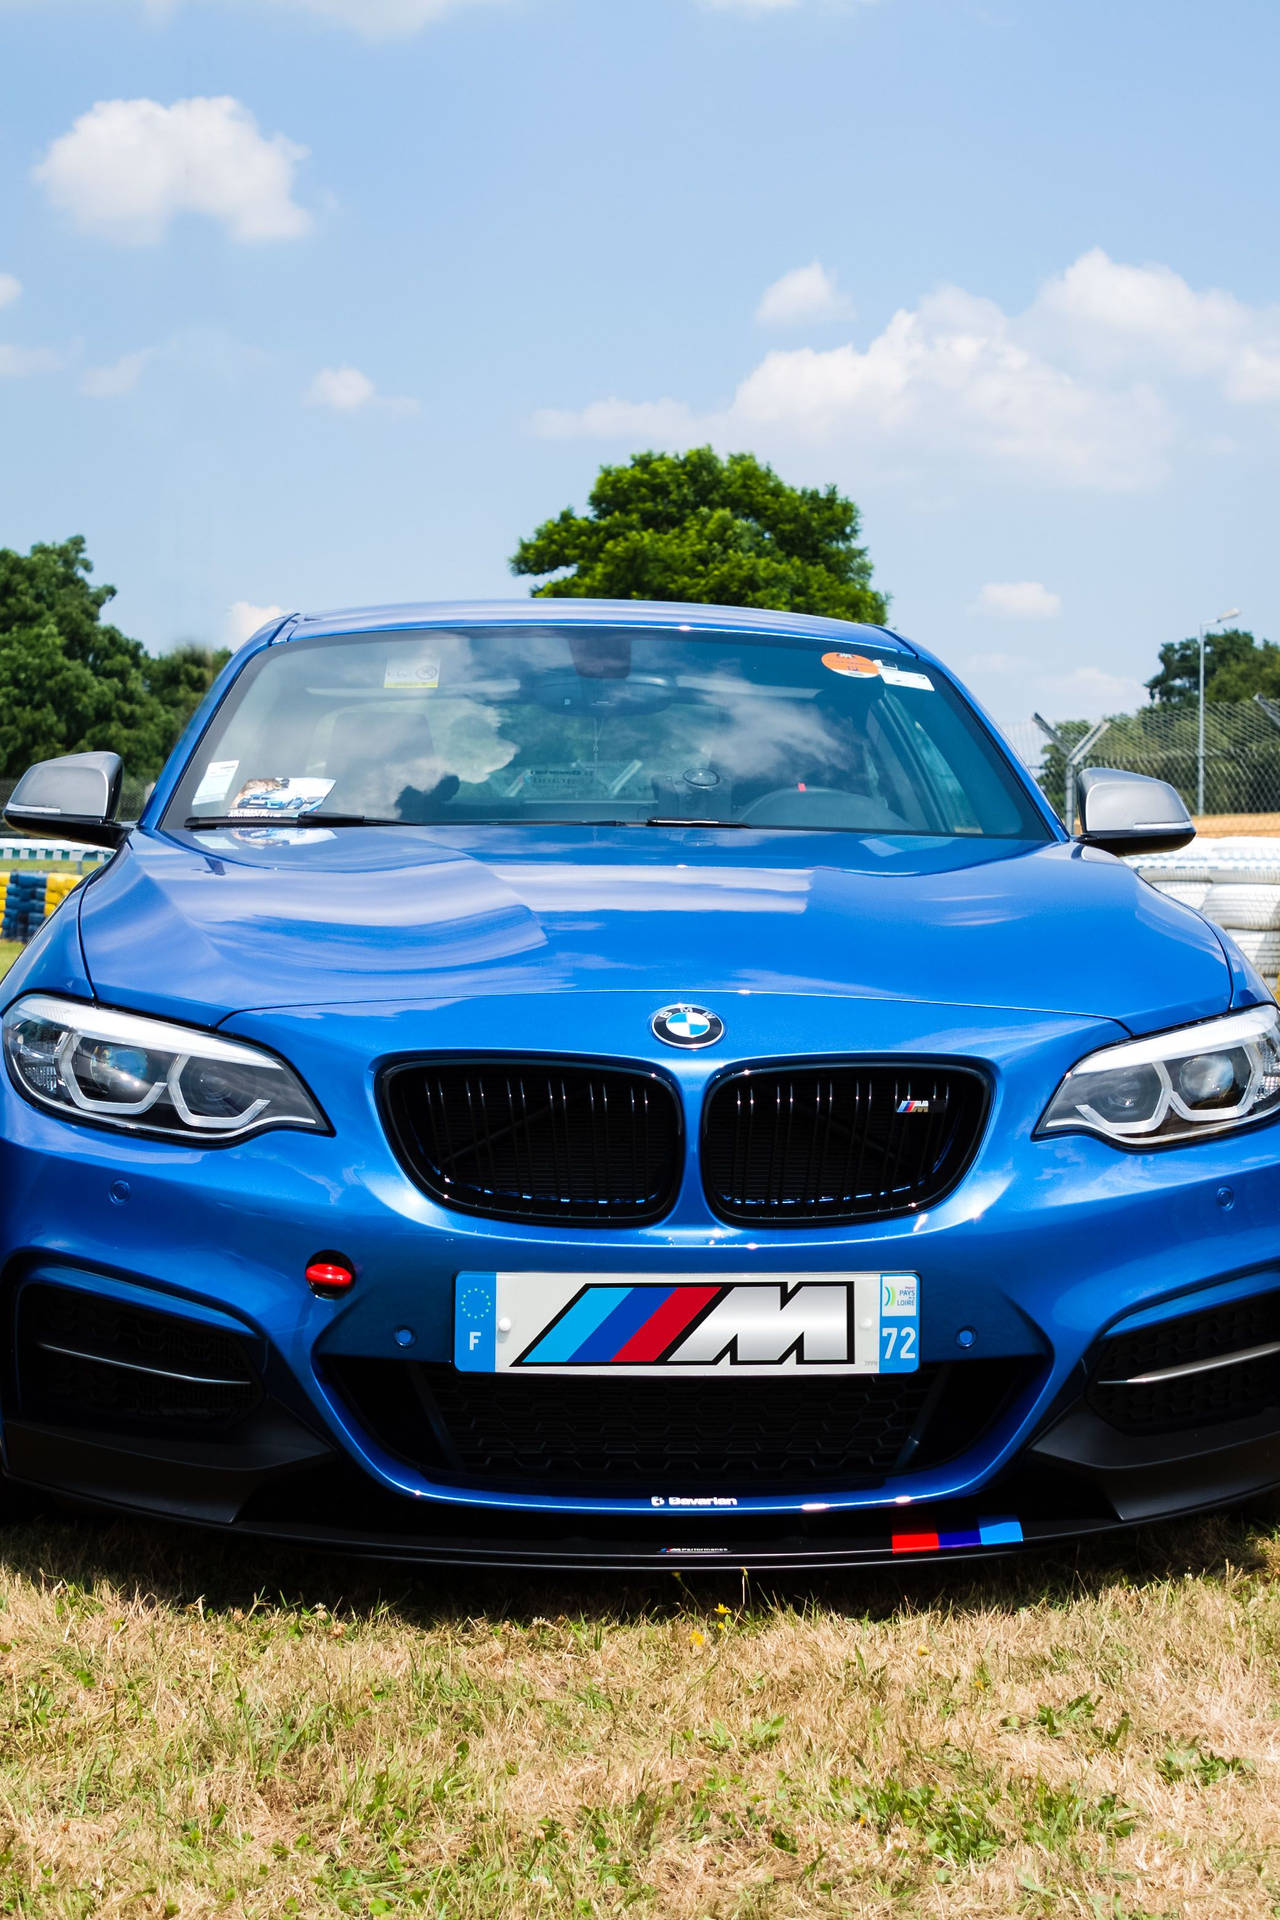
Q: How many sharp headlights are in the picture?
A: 2